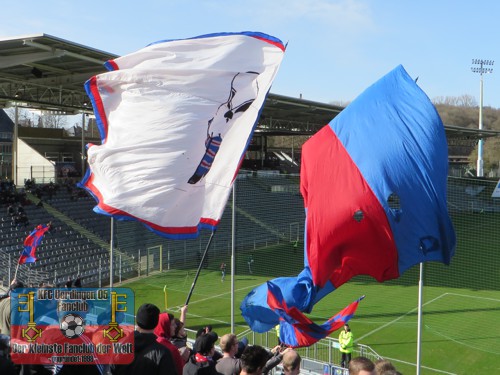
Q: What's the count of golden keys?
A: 2